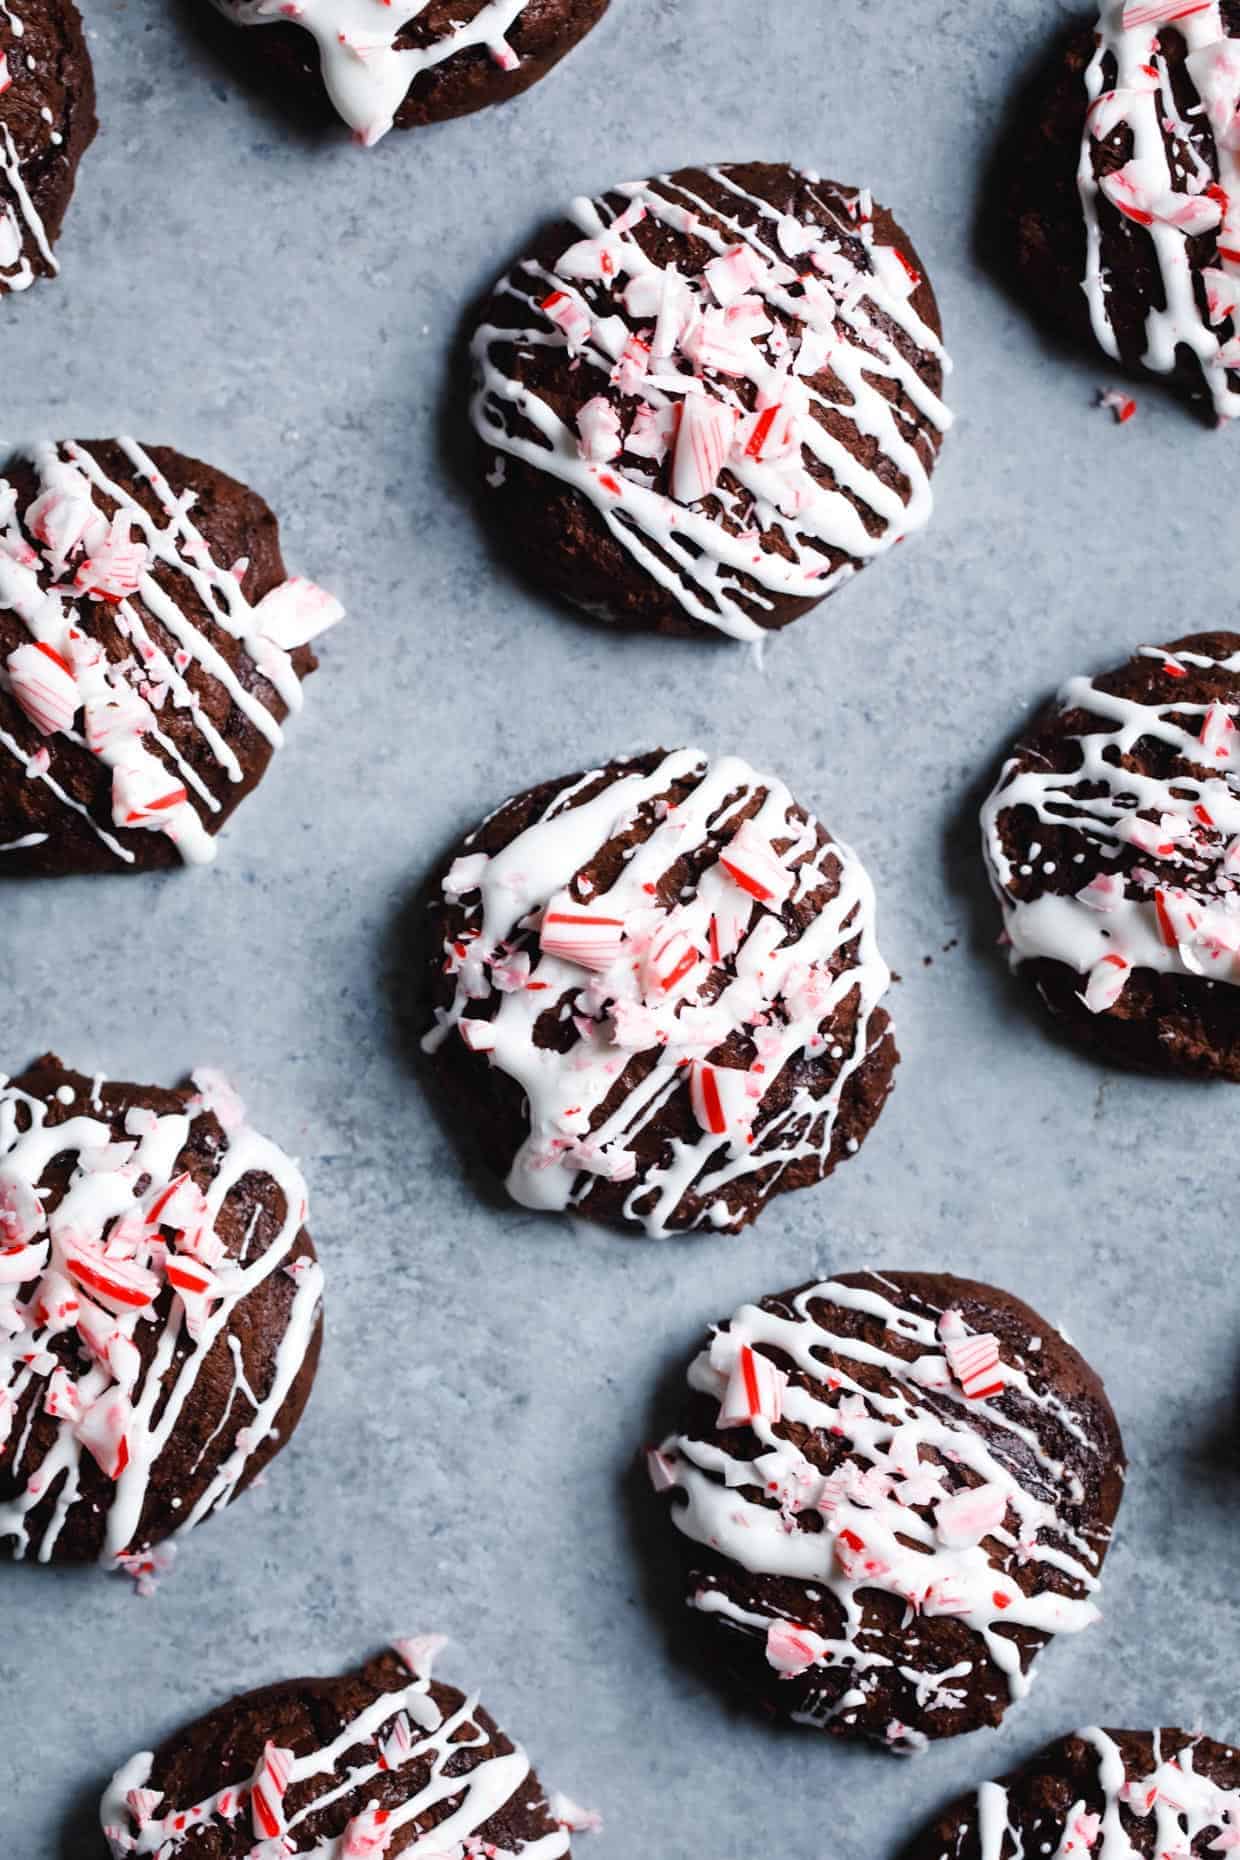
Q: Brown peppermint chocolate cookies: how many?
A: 11